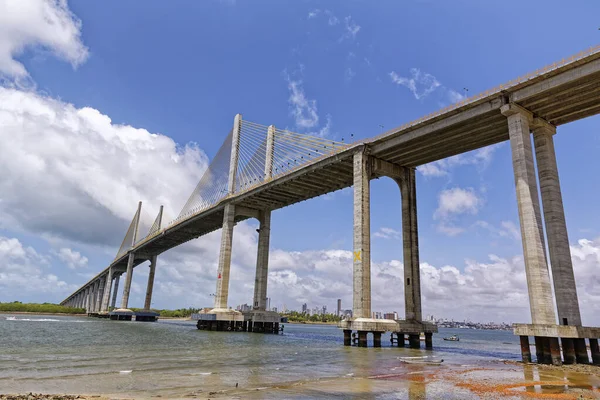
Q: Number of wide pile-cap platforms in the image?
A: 4